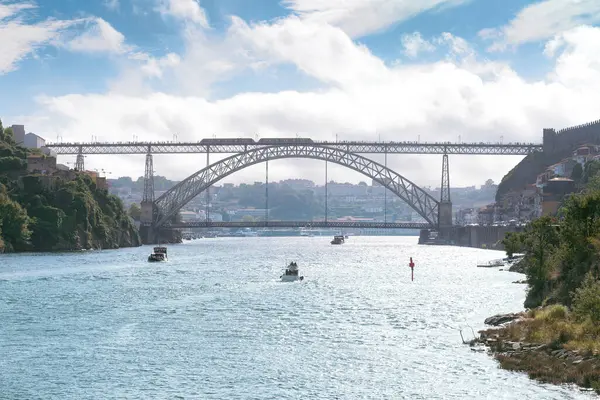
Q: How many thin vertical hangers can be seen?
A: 4